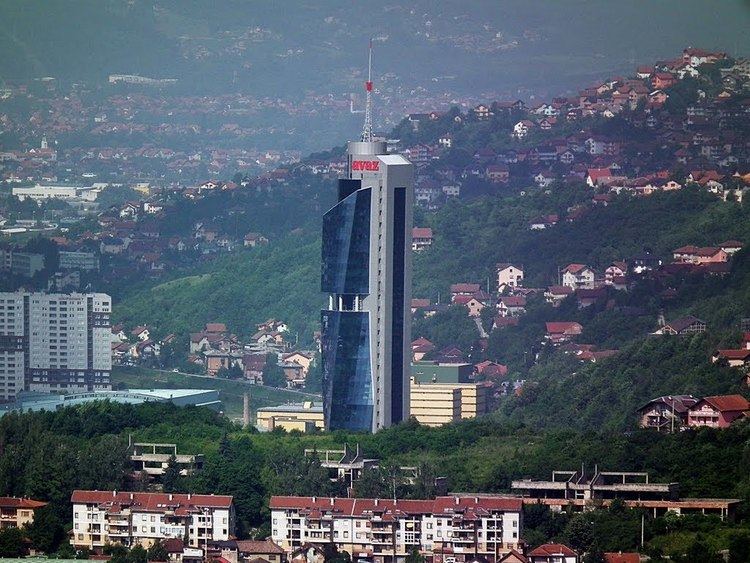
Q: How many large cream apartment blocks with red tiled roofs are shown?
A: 2